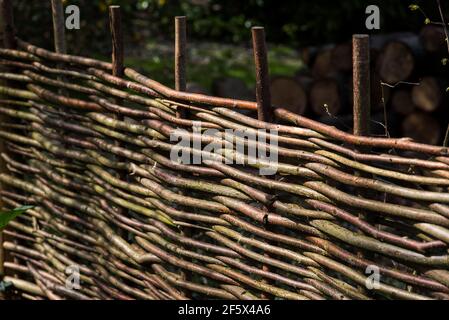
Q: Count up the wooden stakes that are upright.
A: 6